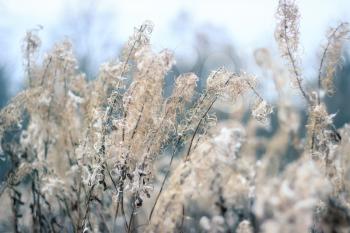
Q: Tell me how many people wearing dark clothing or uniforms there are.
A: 0